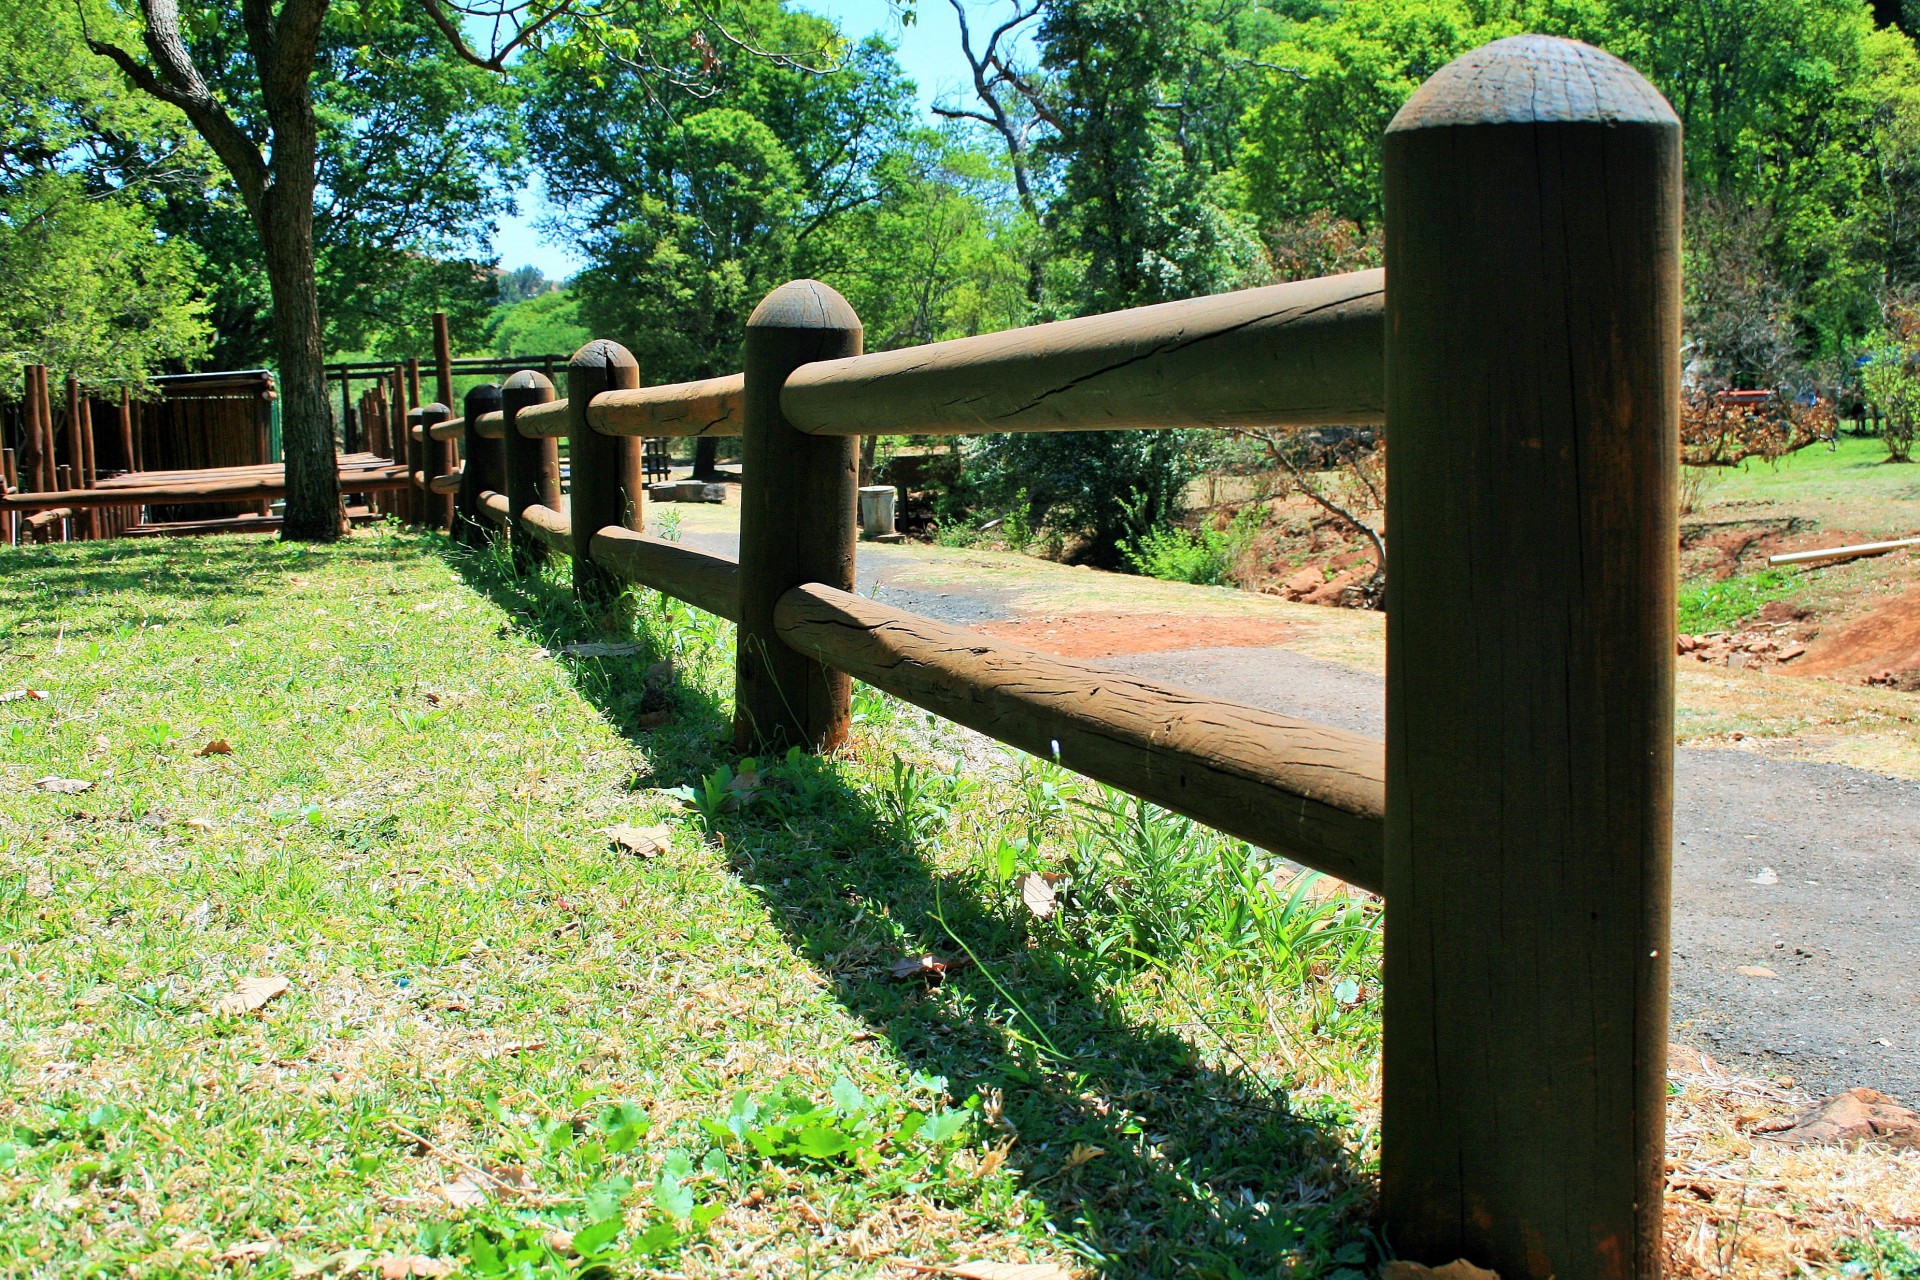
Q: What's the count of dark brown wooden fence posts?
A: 7